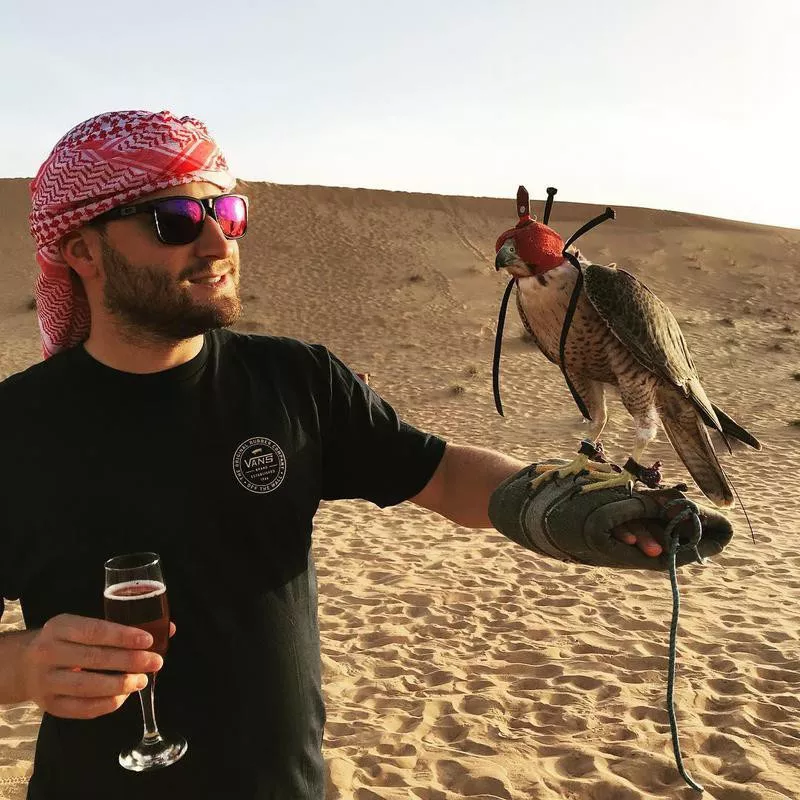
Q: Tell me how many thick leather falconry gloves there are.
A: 1